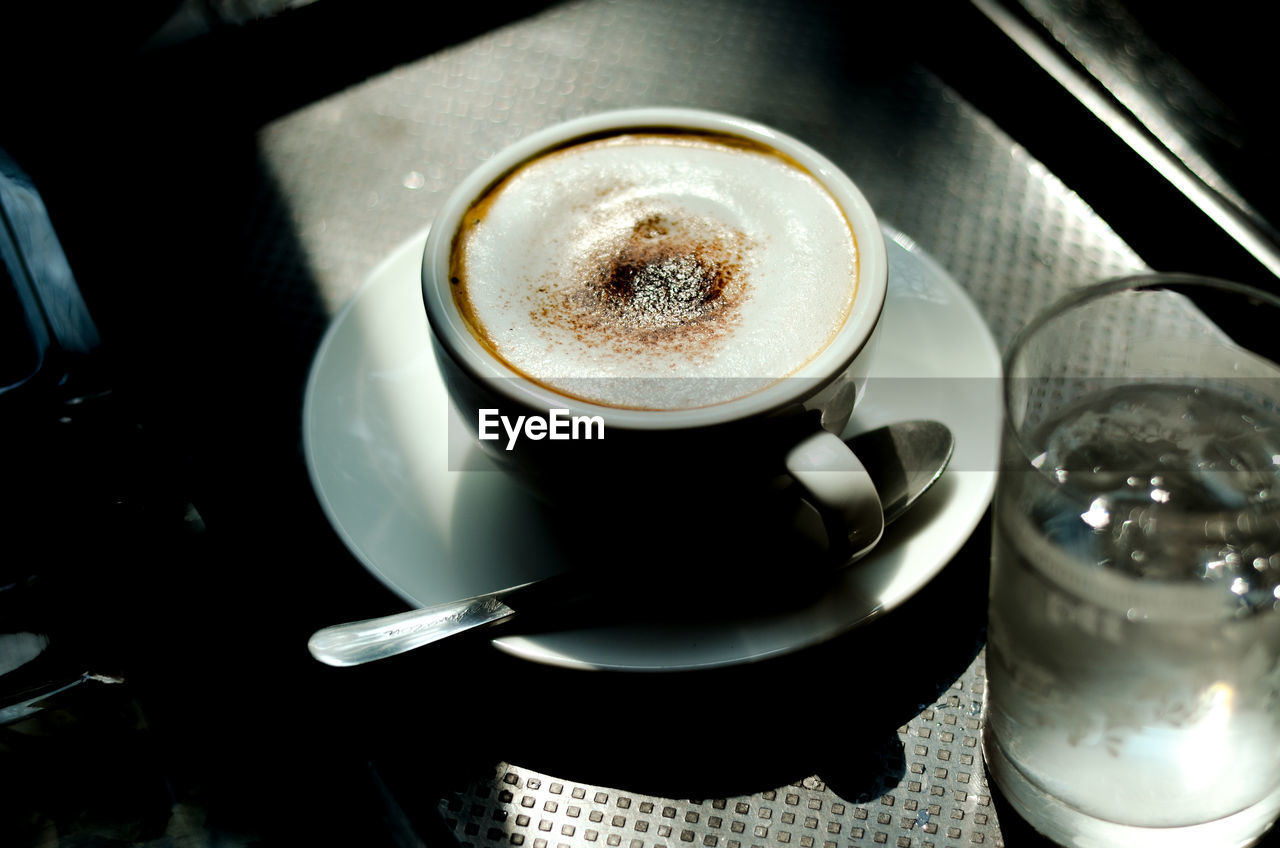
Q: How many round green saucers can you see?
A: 0